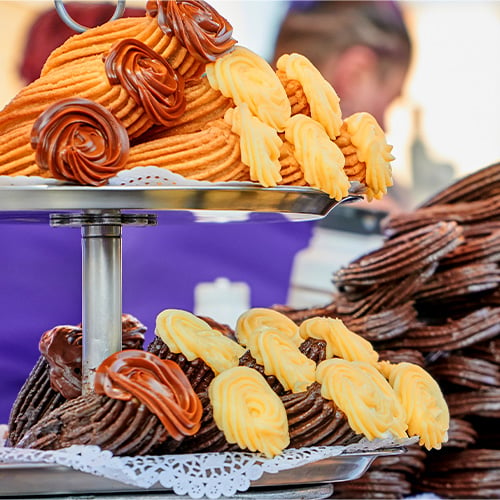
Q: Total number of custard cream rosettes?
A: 12